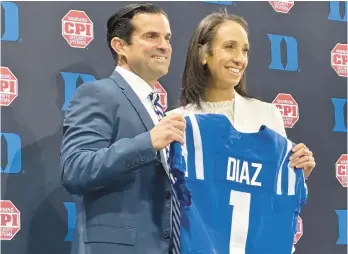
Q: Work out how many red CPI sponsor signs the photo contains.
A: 9